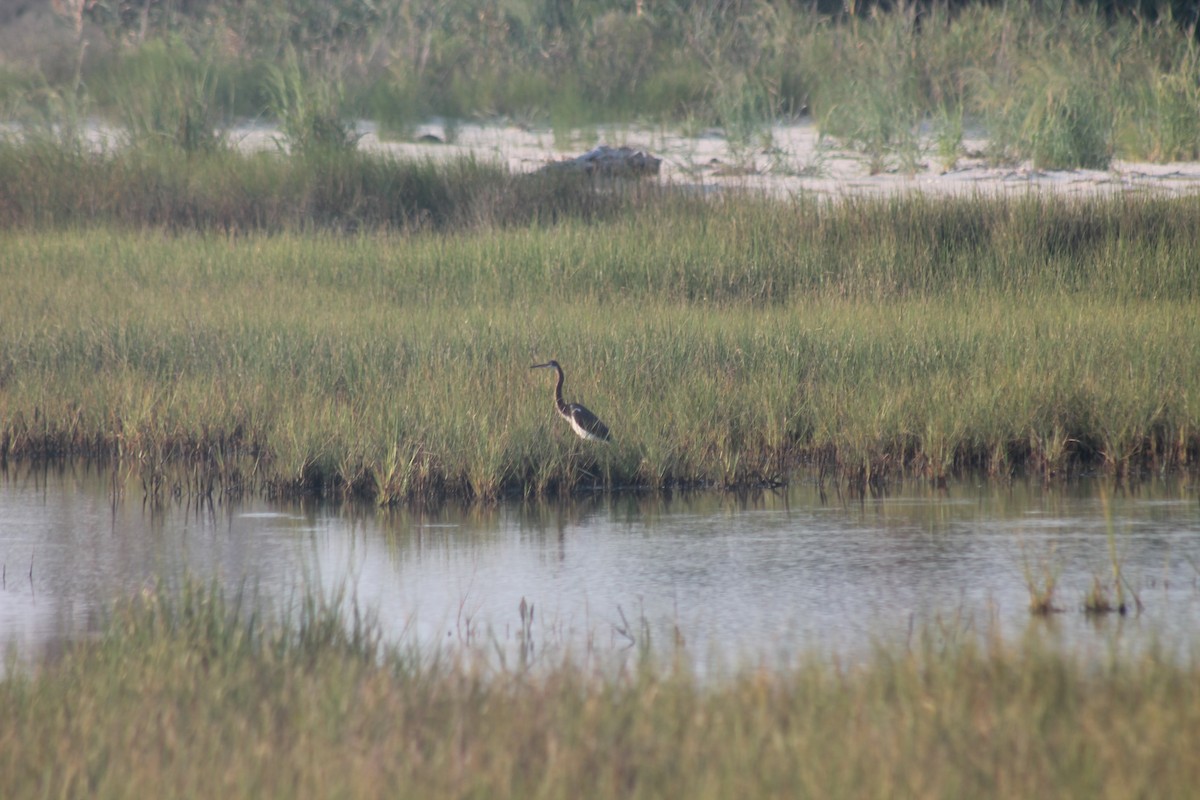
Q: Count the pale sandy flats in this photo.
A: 1